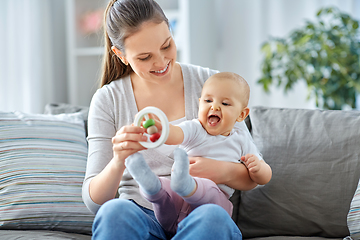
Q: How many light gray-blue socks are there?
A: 2